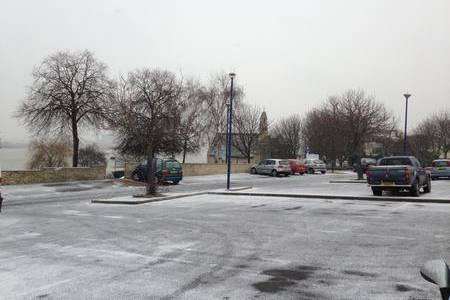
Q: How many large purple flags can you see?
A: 0